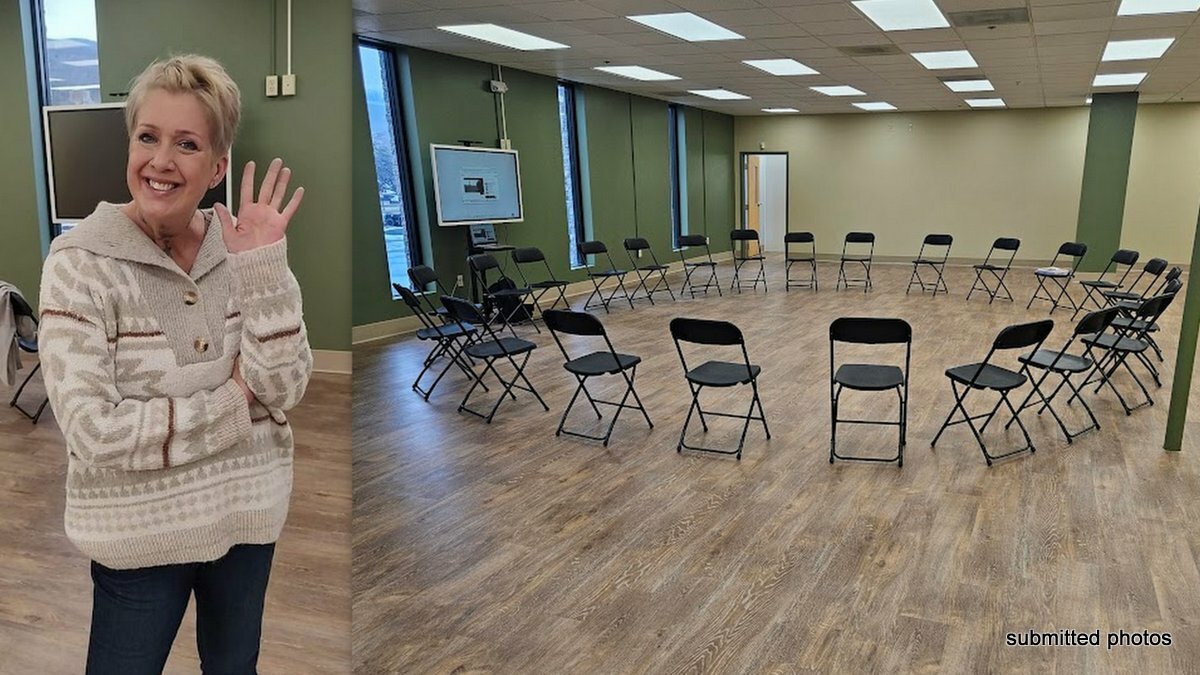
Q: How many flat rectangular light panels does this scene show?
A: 15